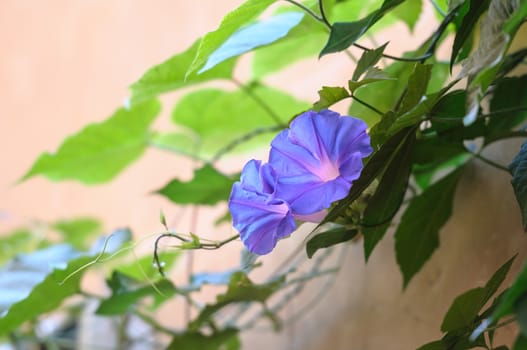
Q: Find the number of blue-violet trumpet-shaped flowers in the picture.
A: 2